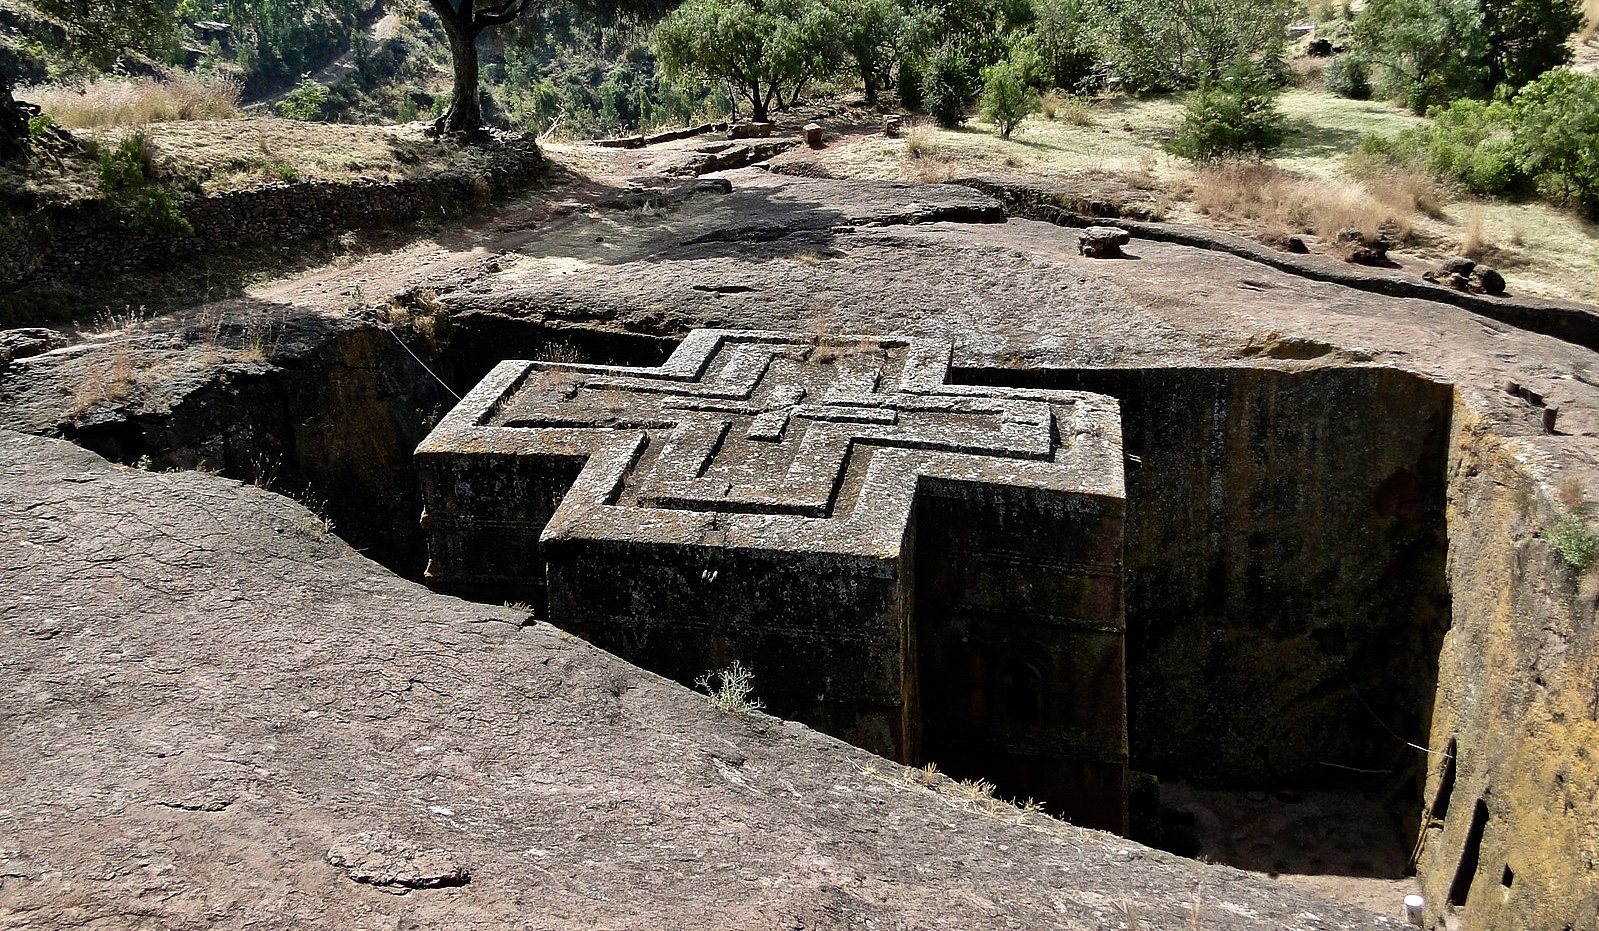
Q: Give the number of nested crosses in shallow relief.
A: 3